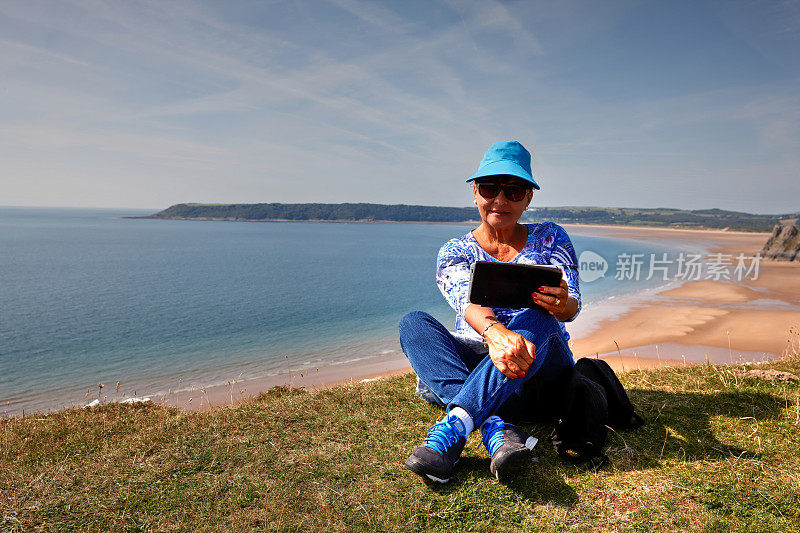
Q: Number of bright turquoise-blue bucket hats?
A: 1